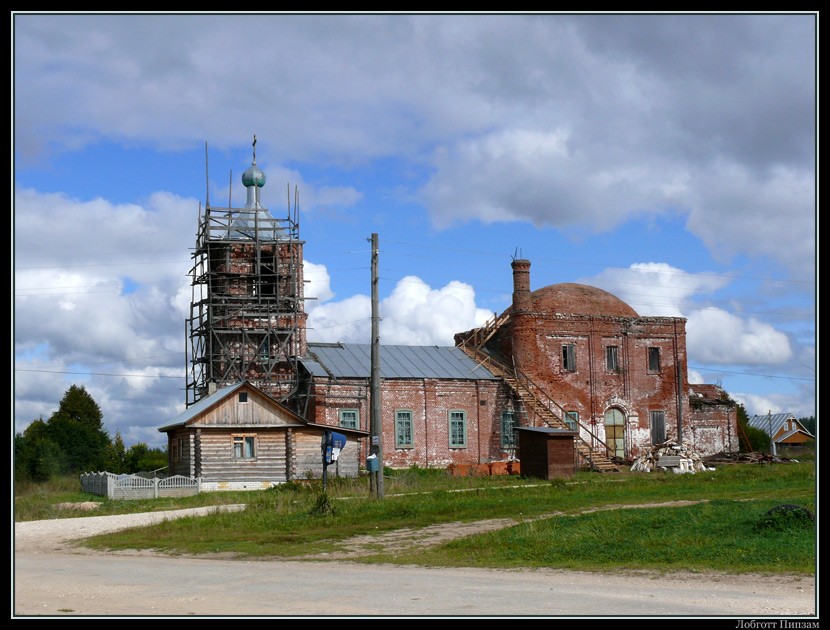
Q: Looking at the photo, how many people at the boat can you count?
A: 0